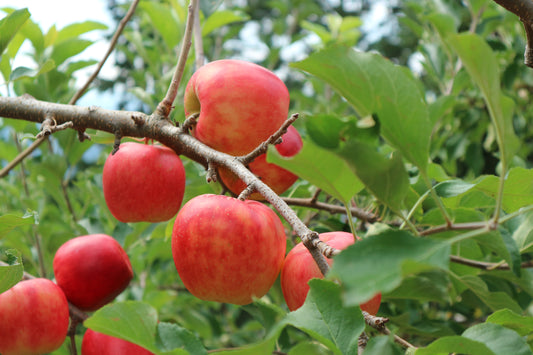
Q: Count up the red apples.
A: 8